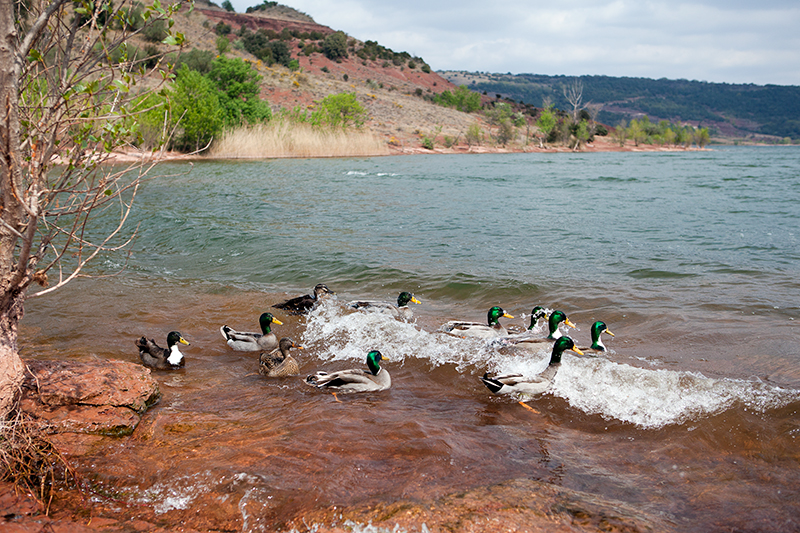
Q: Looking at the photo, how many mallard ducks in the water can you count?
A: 11